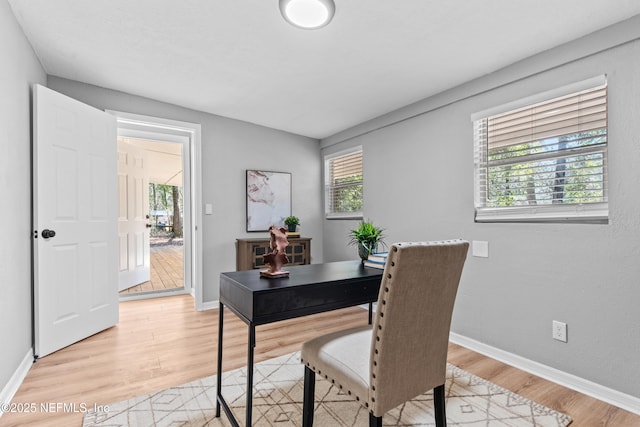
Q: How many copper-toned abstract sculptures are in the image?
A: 1